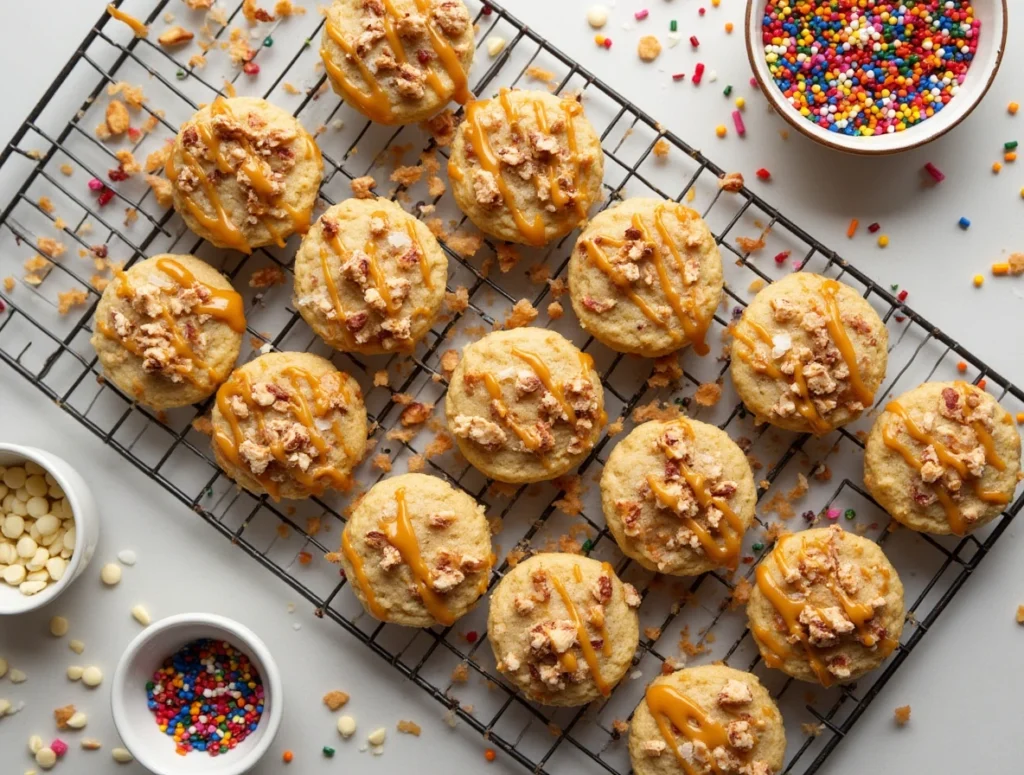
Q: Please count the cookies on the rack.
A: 15